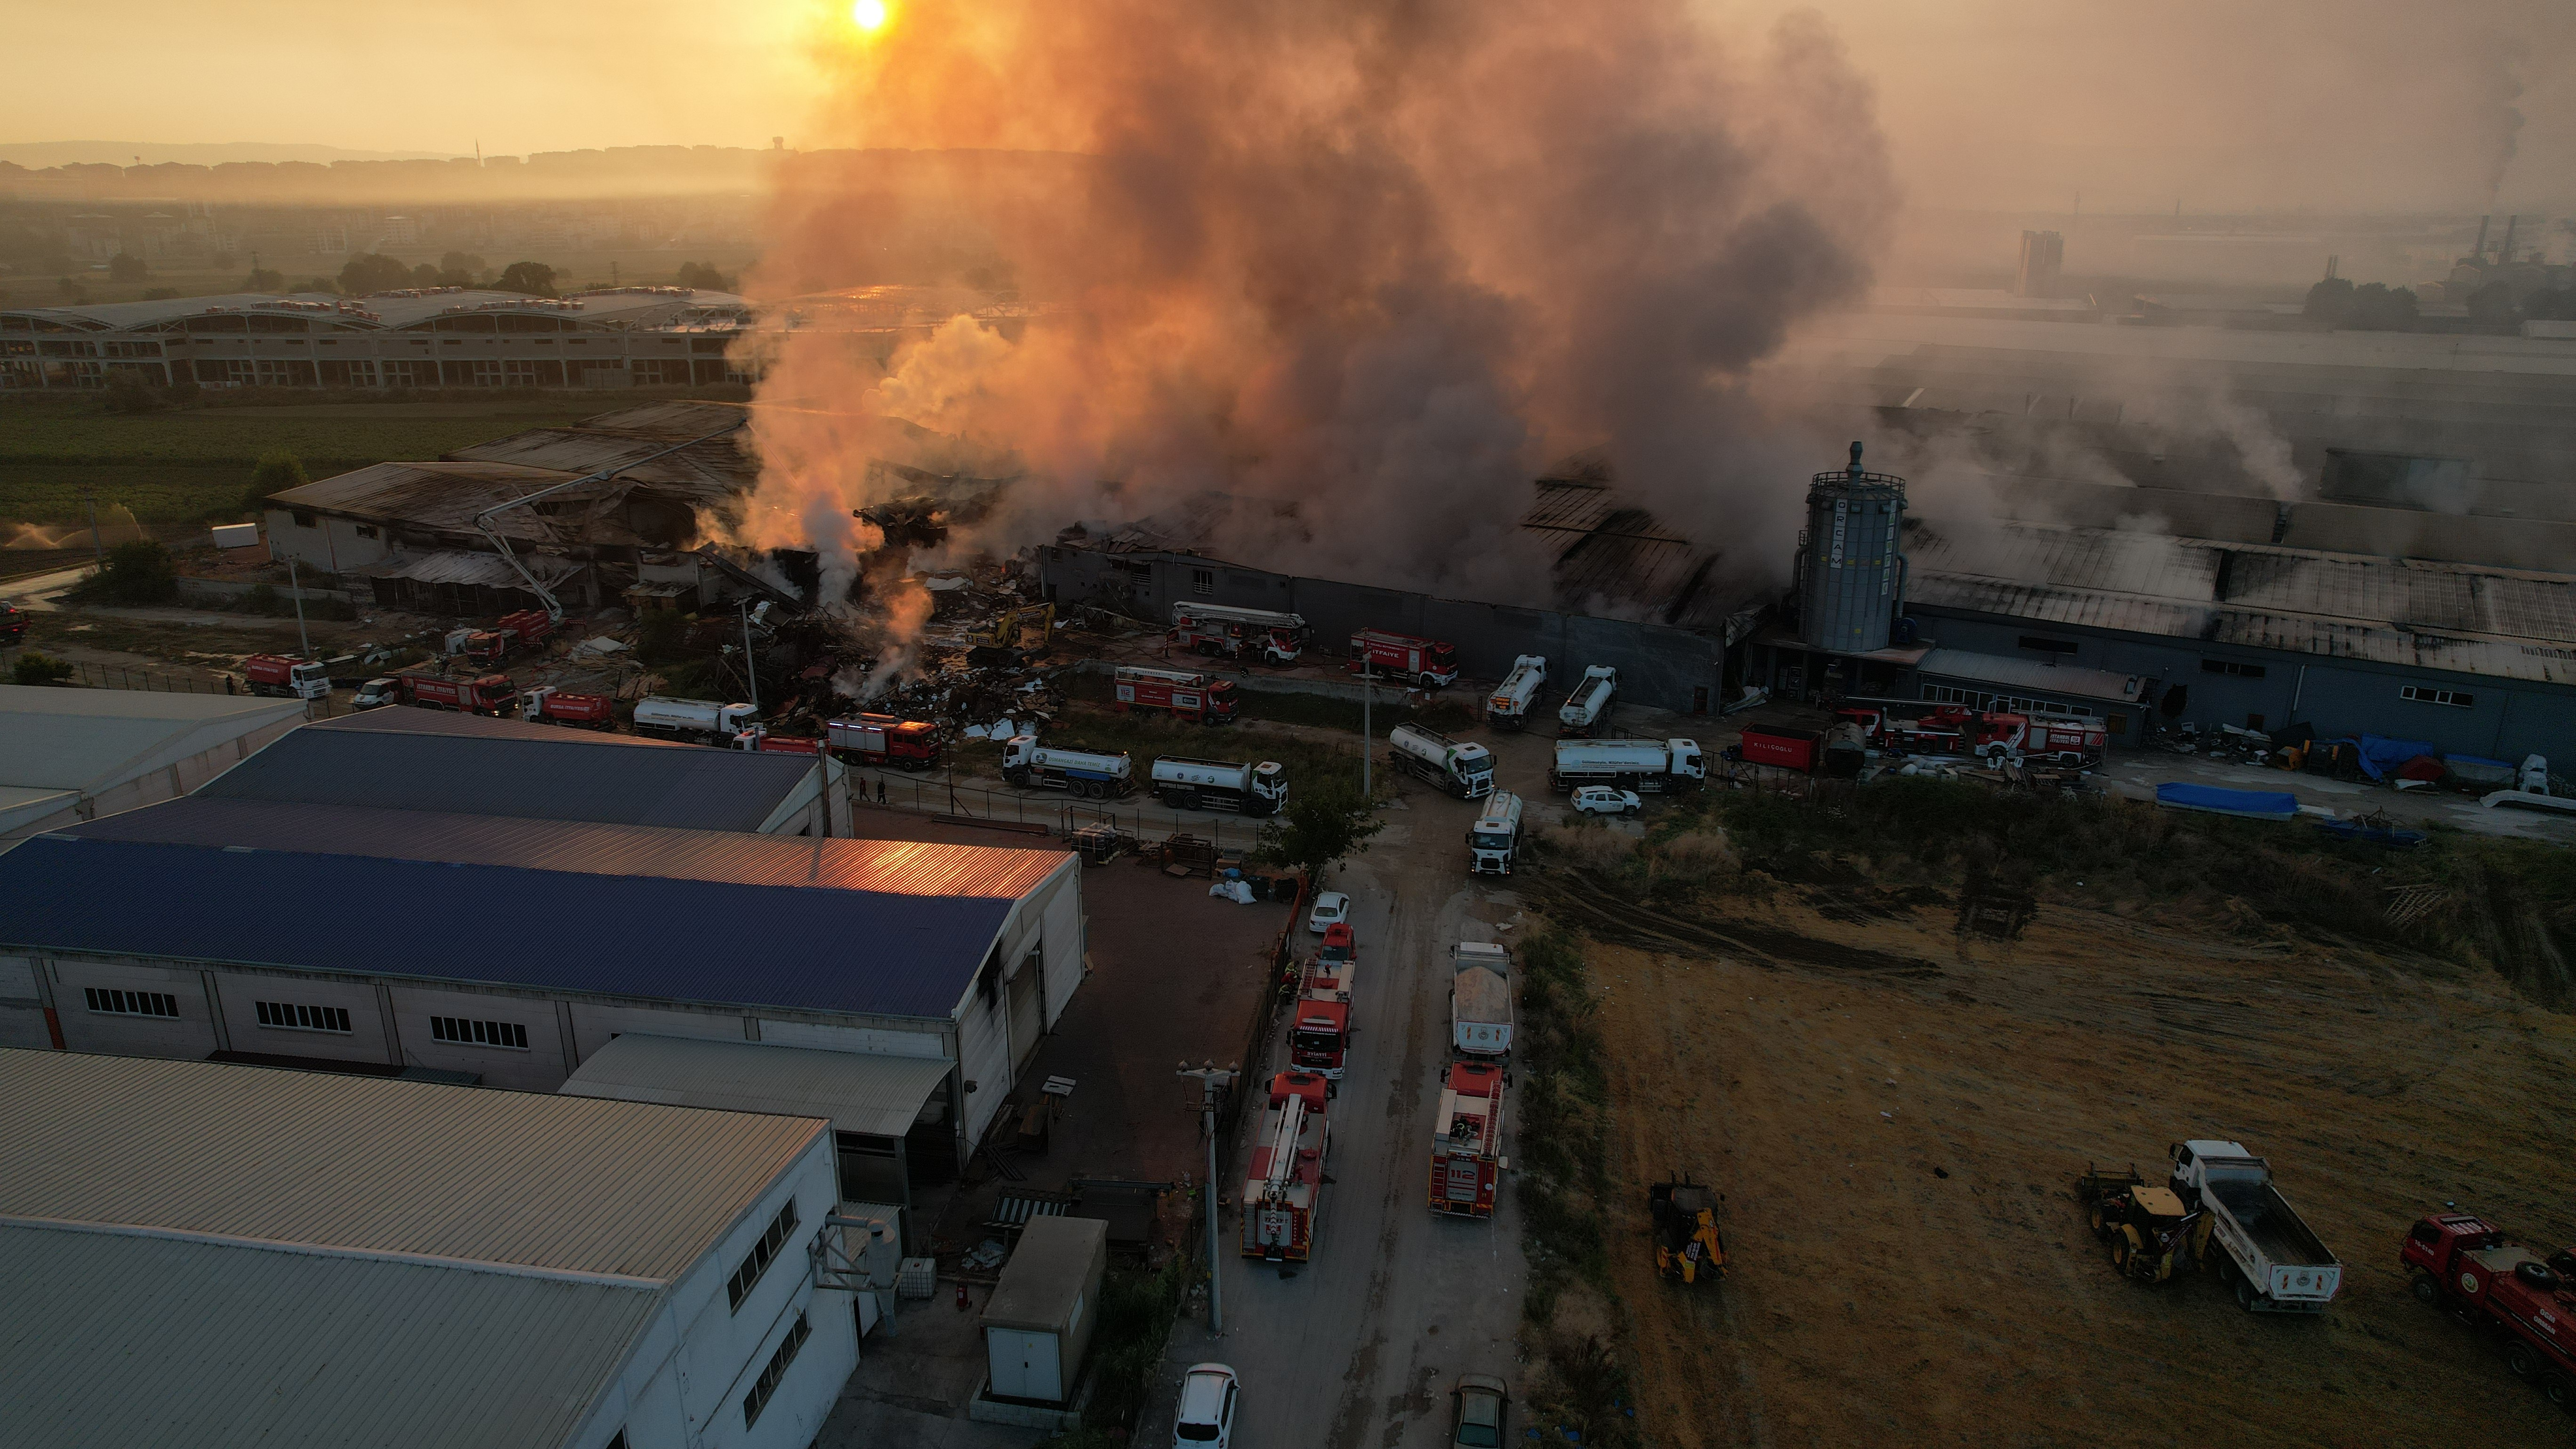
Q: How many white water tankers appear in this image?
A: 8